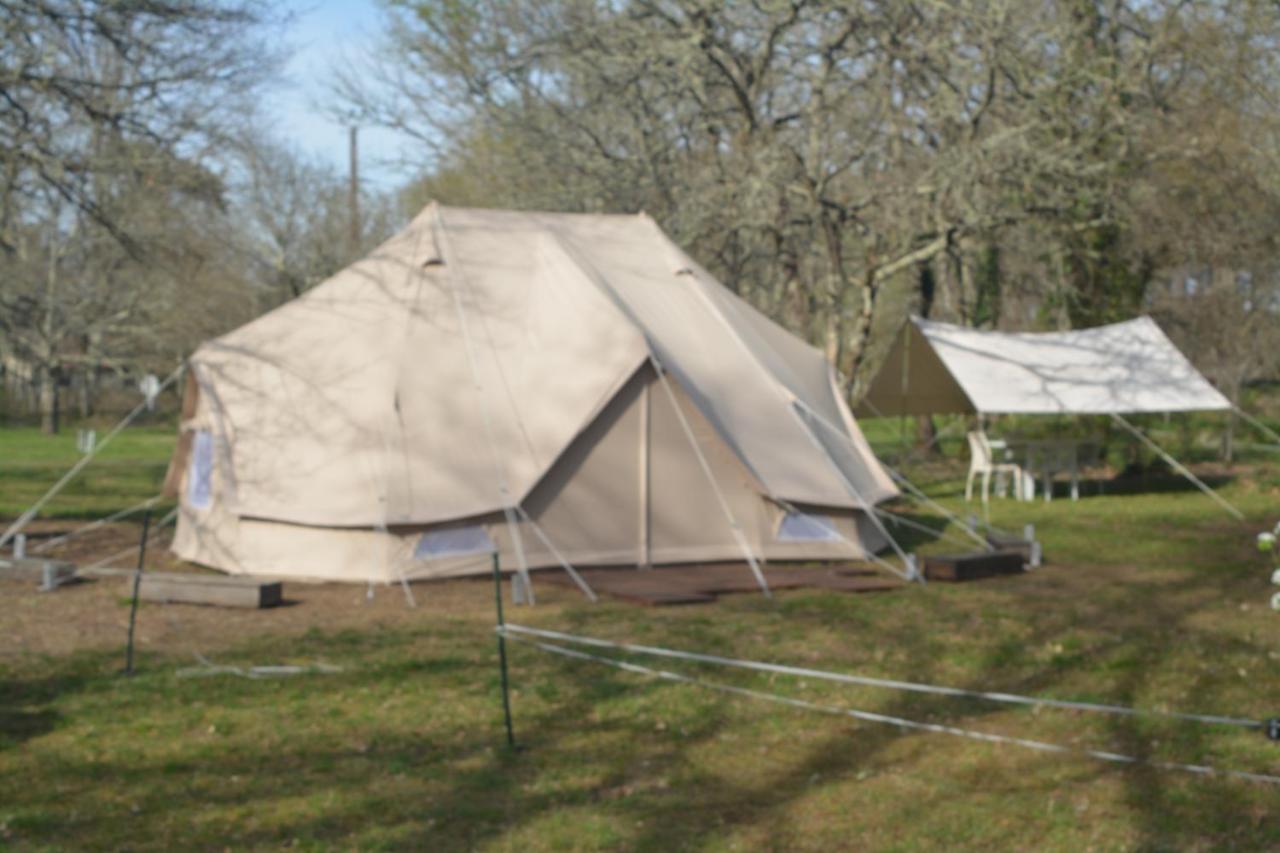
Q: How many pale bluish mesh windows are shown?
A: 3